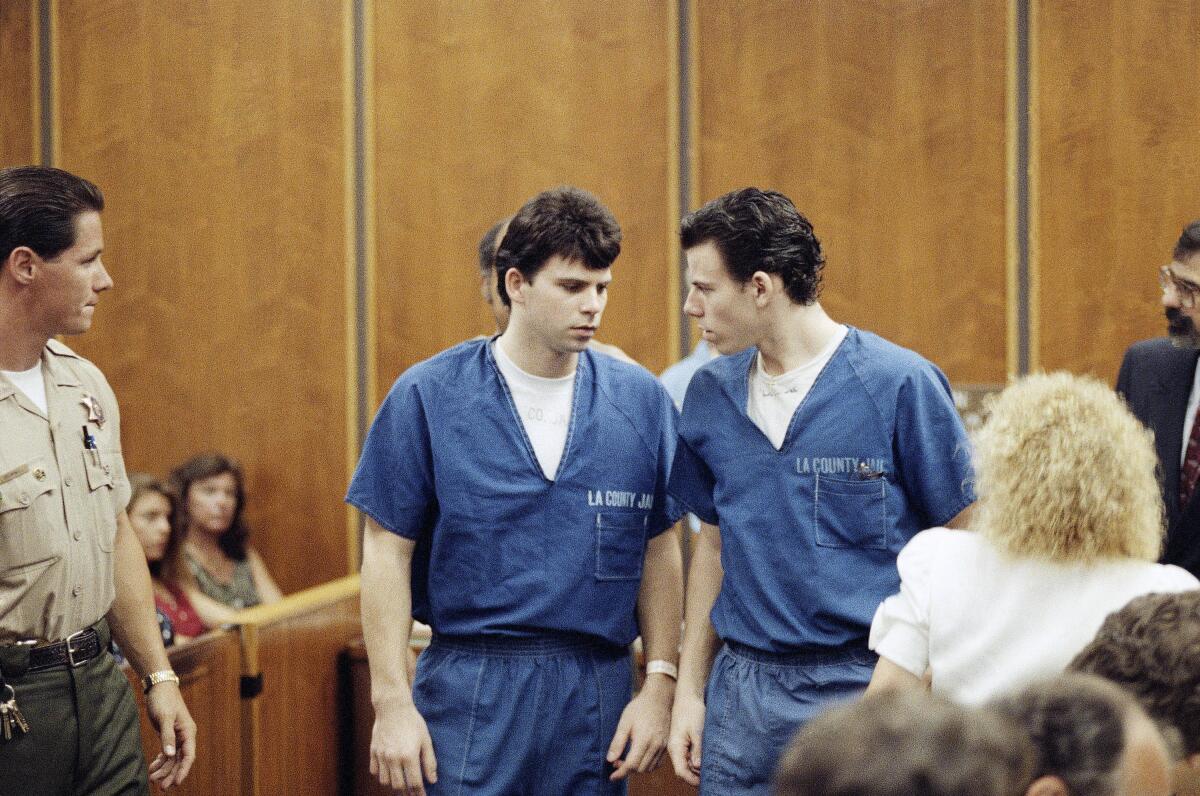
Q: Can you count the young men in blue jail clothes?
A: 2